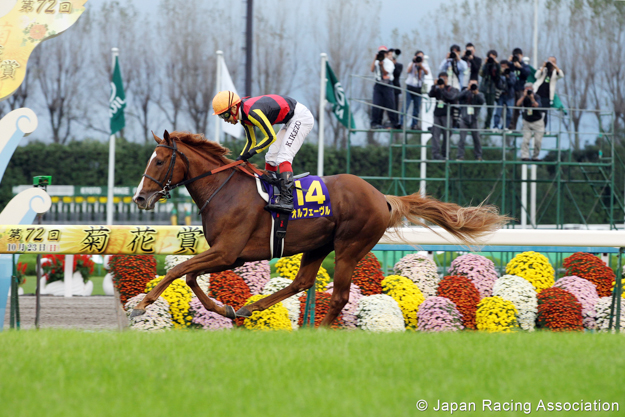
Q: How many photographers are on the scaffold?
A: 12